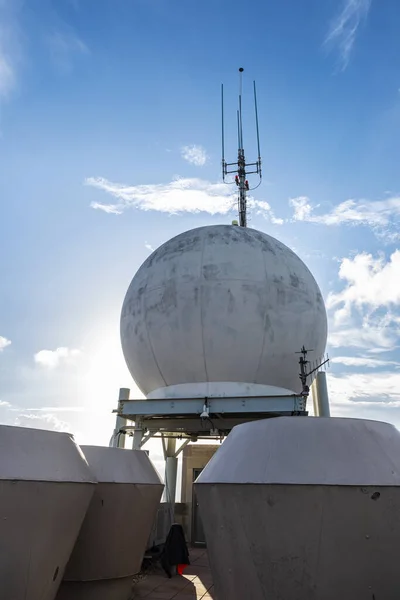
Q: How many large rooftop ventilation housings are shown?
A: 3